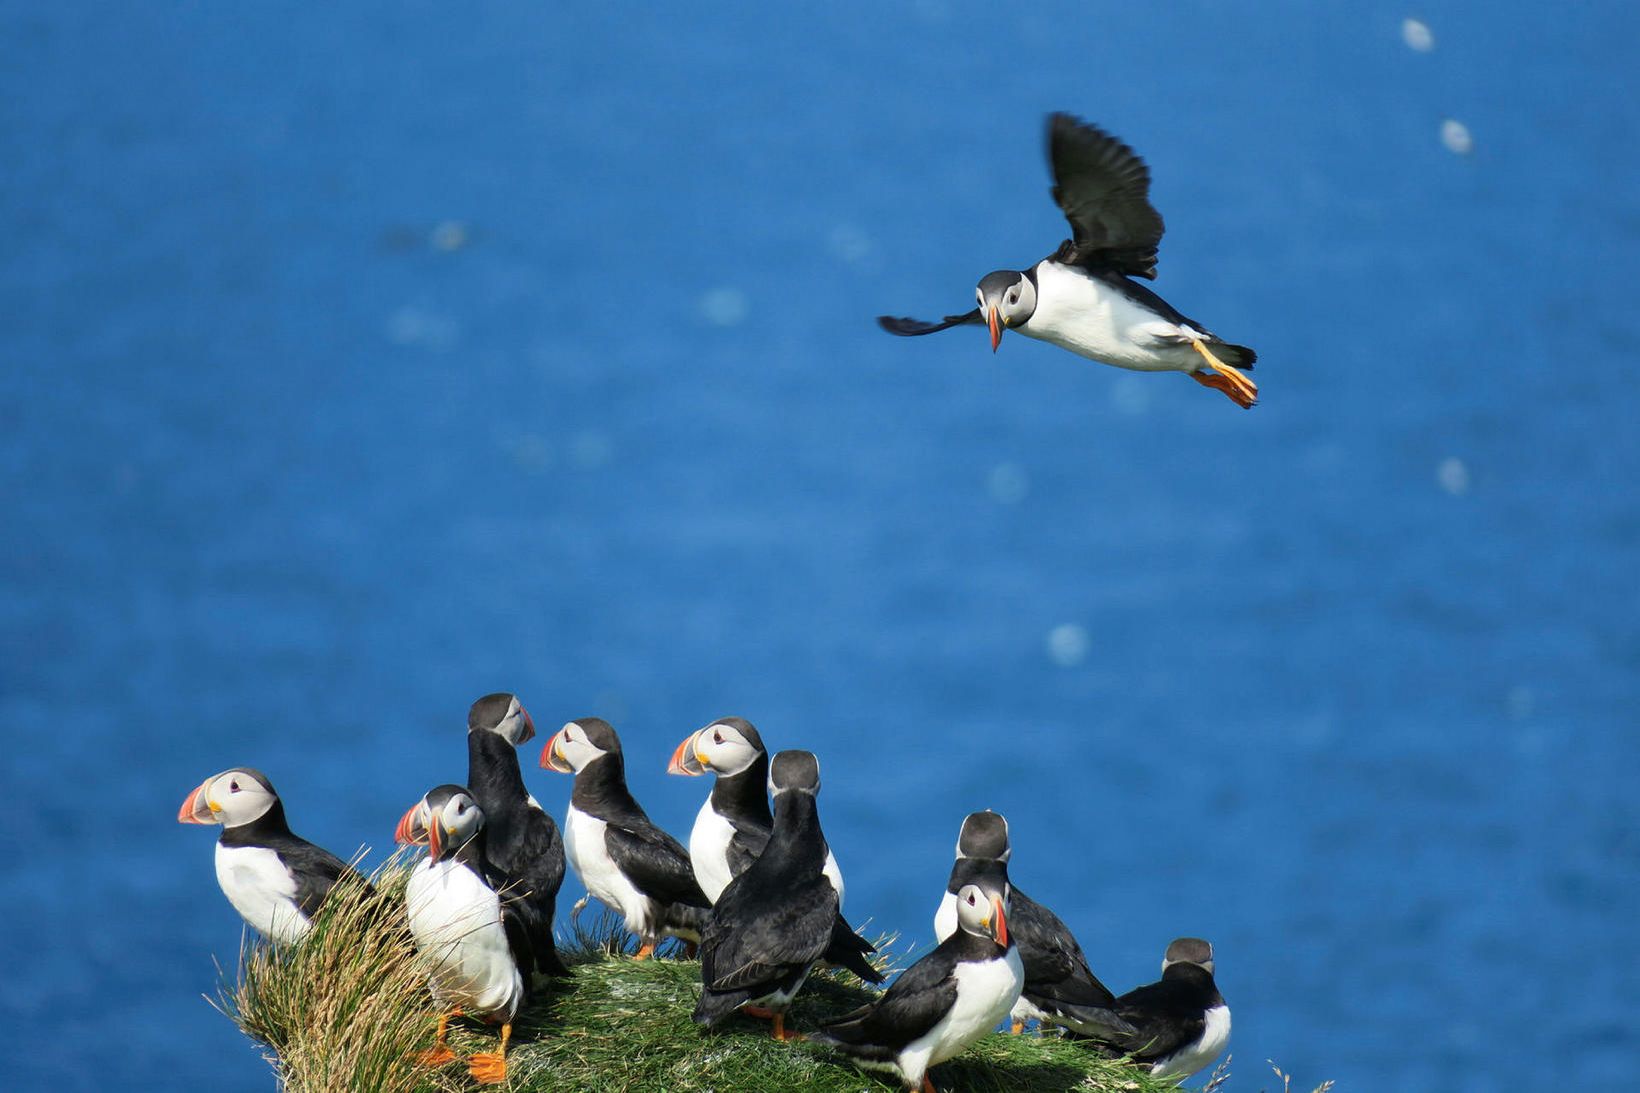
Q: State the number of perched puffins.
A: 10